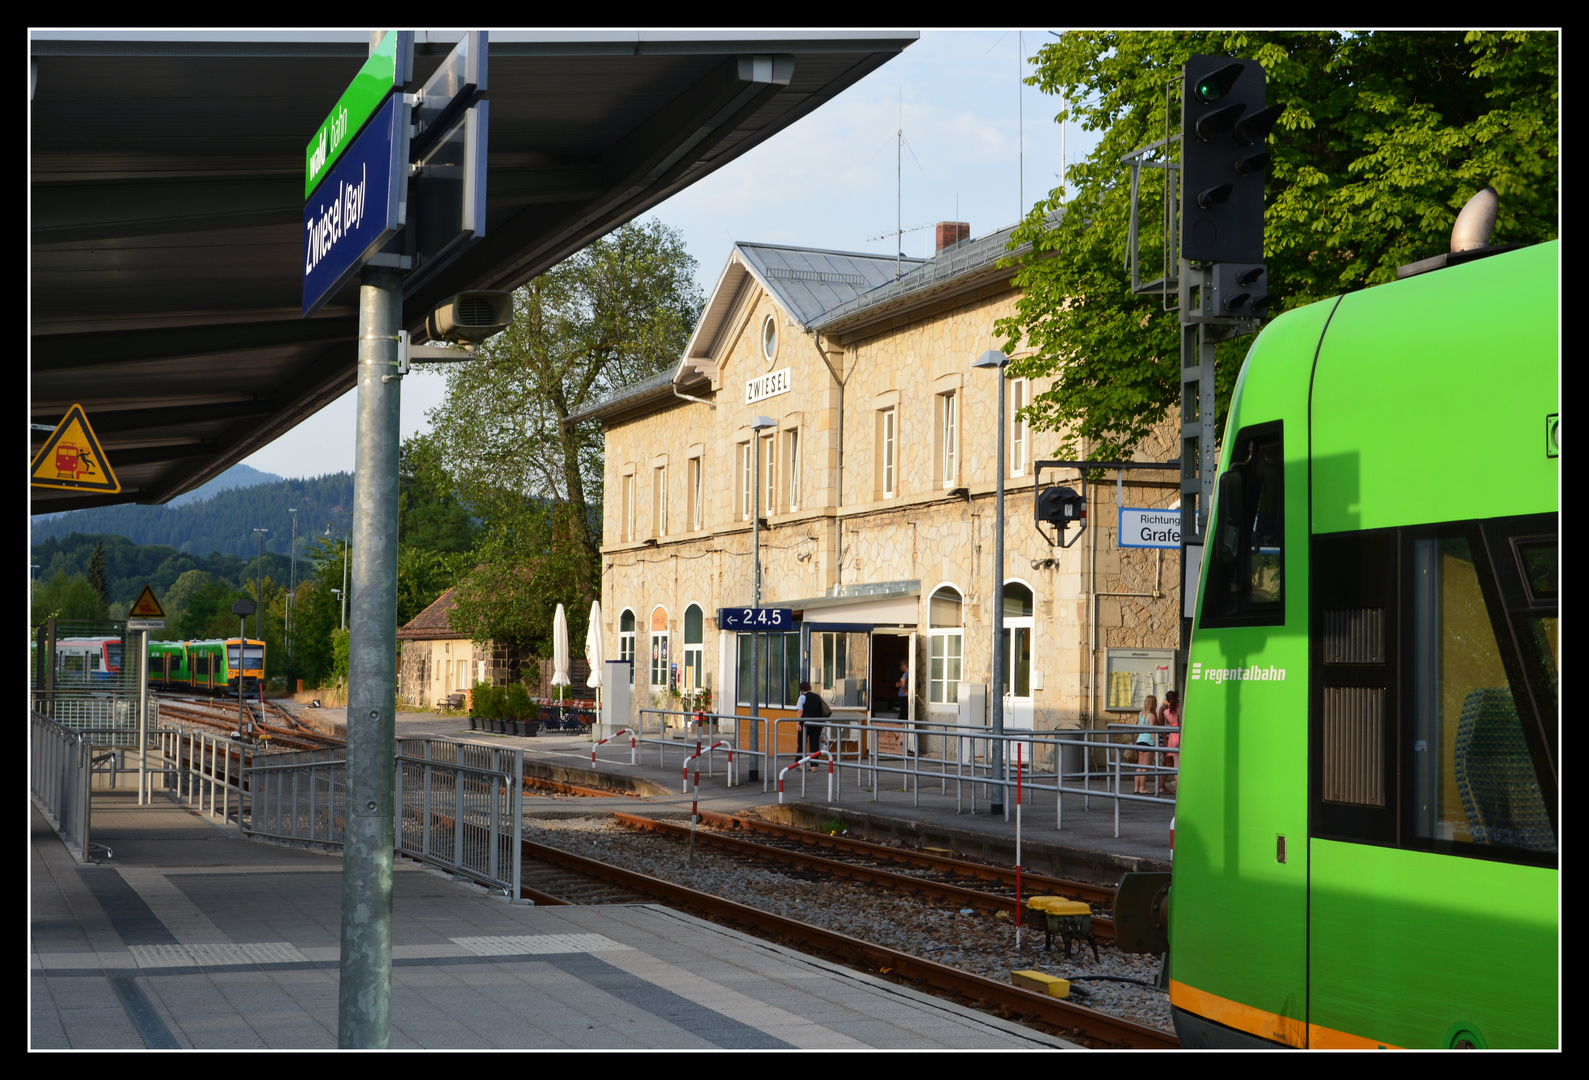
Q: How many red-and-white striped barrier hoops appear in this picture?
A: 3